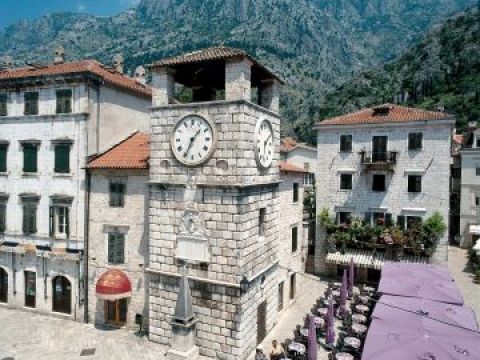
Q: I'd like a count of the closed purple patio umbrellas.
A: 4